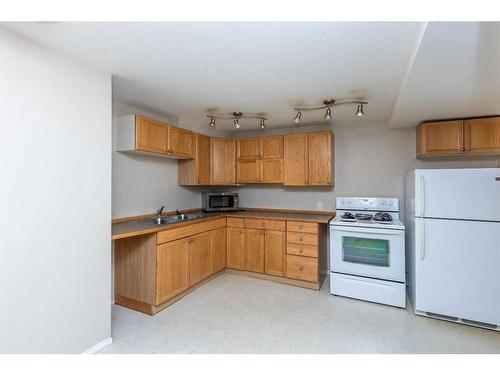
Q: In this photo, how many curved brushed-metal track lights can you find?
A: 2